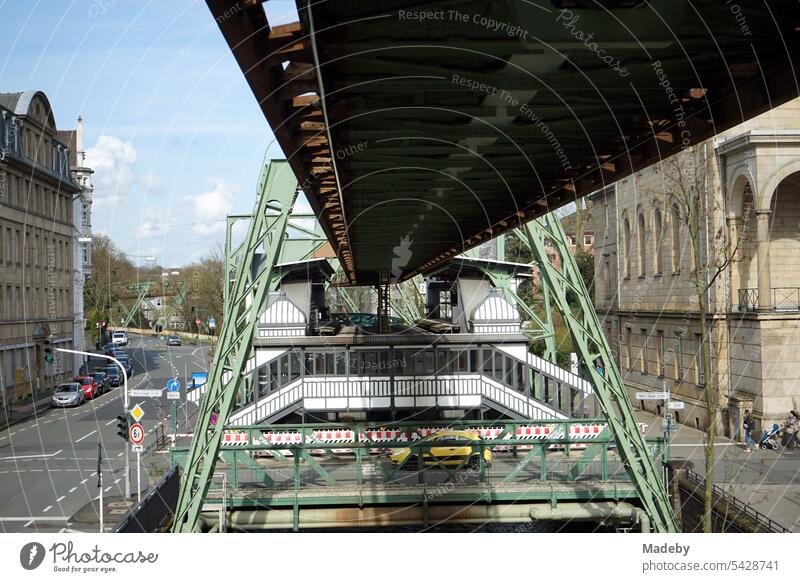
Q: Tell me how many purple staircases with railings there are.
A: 0